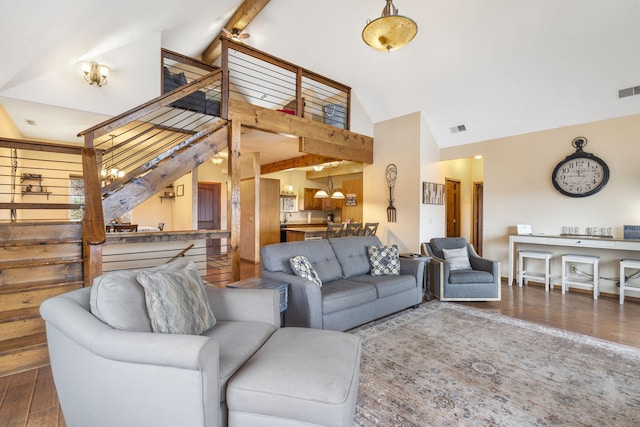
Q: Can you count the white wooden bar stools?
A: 3